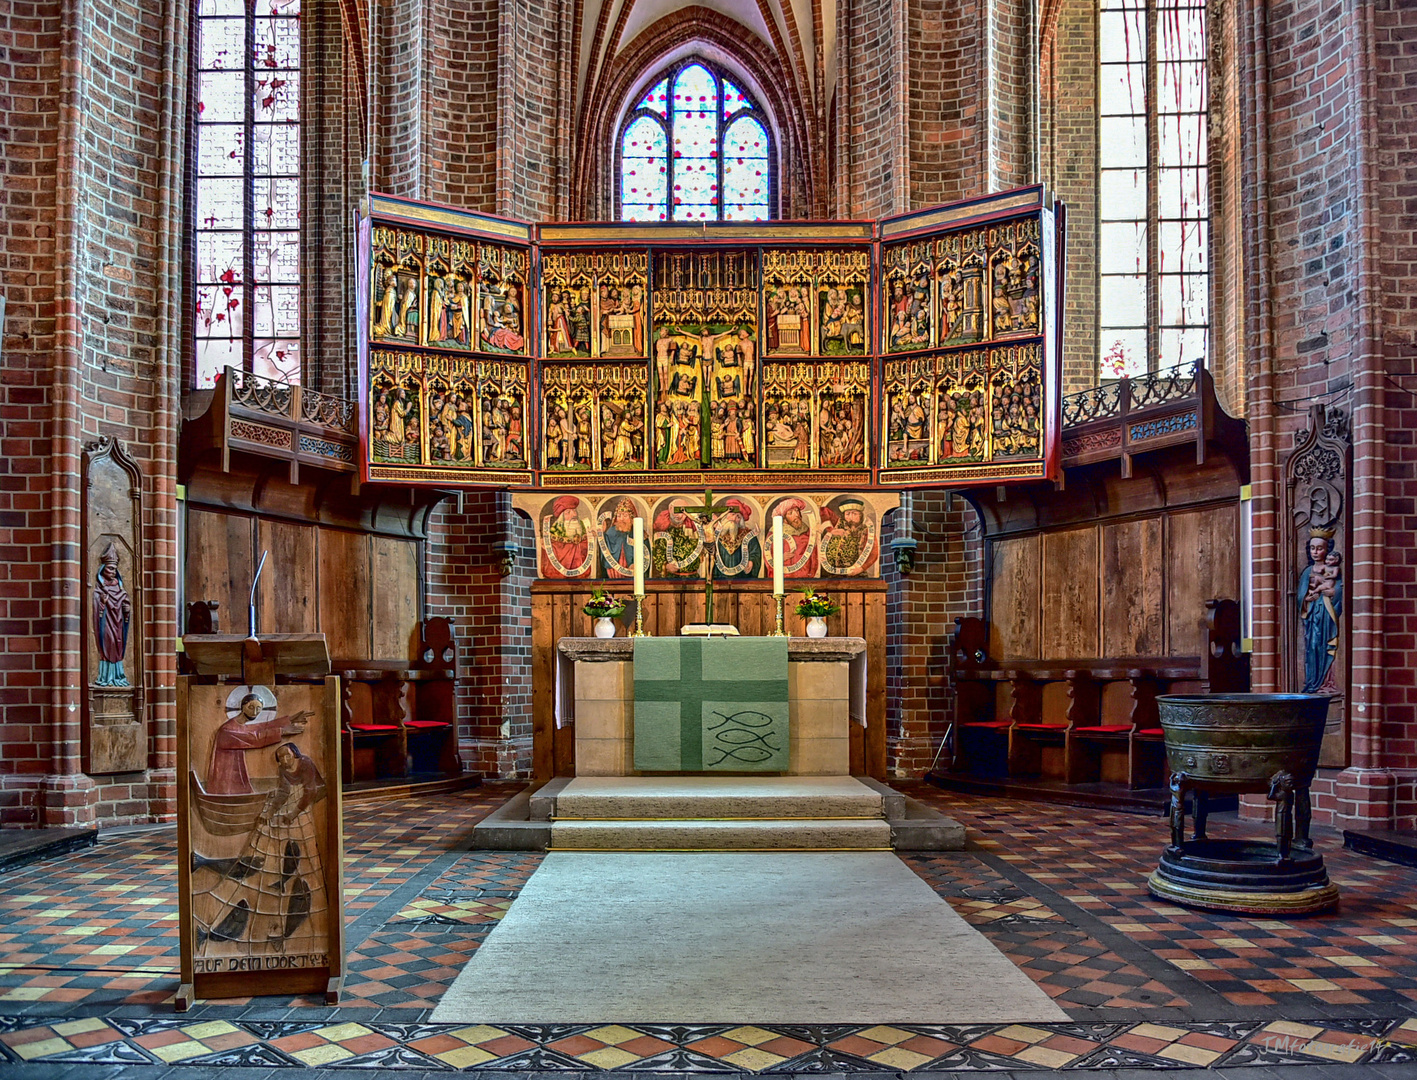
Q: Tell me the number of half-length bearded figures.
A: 6